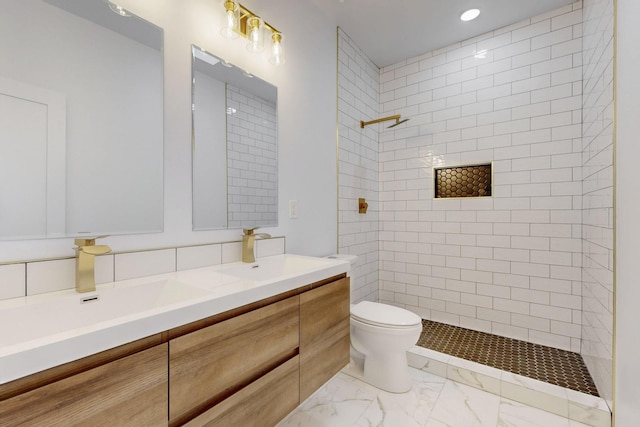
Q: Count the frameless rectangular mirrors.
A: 2